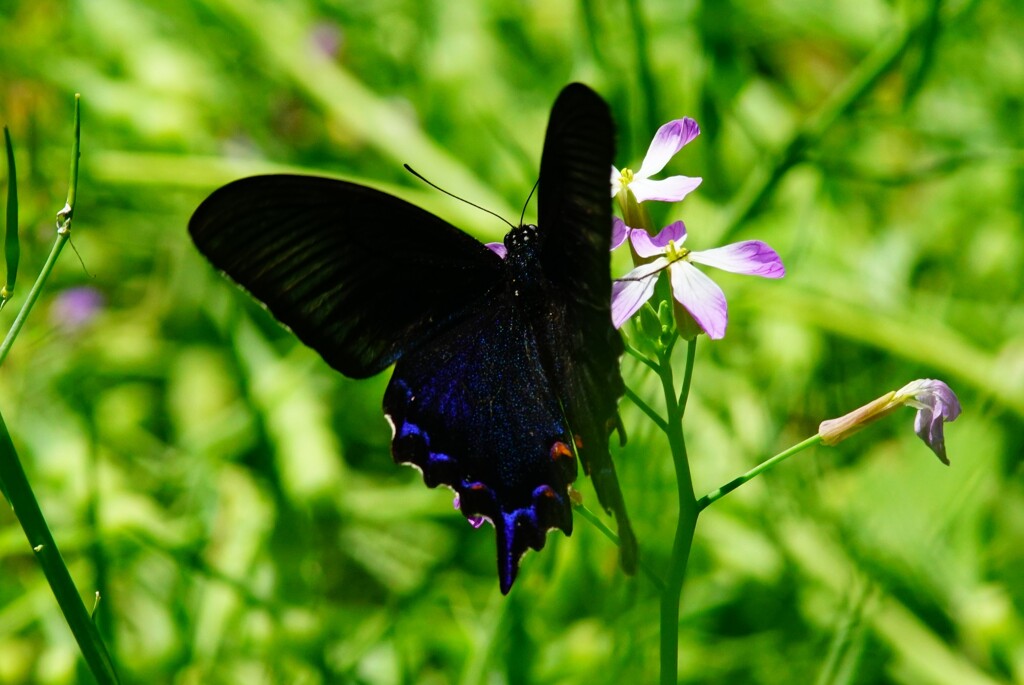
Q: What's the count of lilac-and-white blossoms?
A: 3